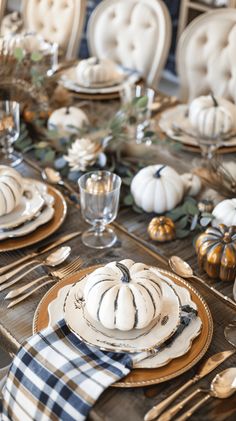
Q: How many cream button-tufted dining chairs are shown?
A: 3